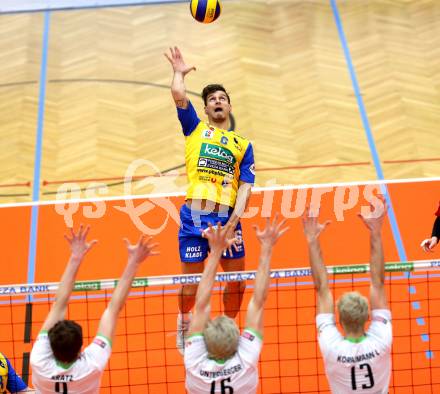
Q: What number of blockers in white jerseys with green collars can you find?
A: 3